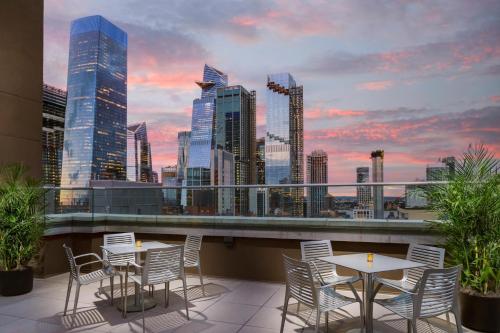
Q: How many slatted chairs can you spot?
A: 8